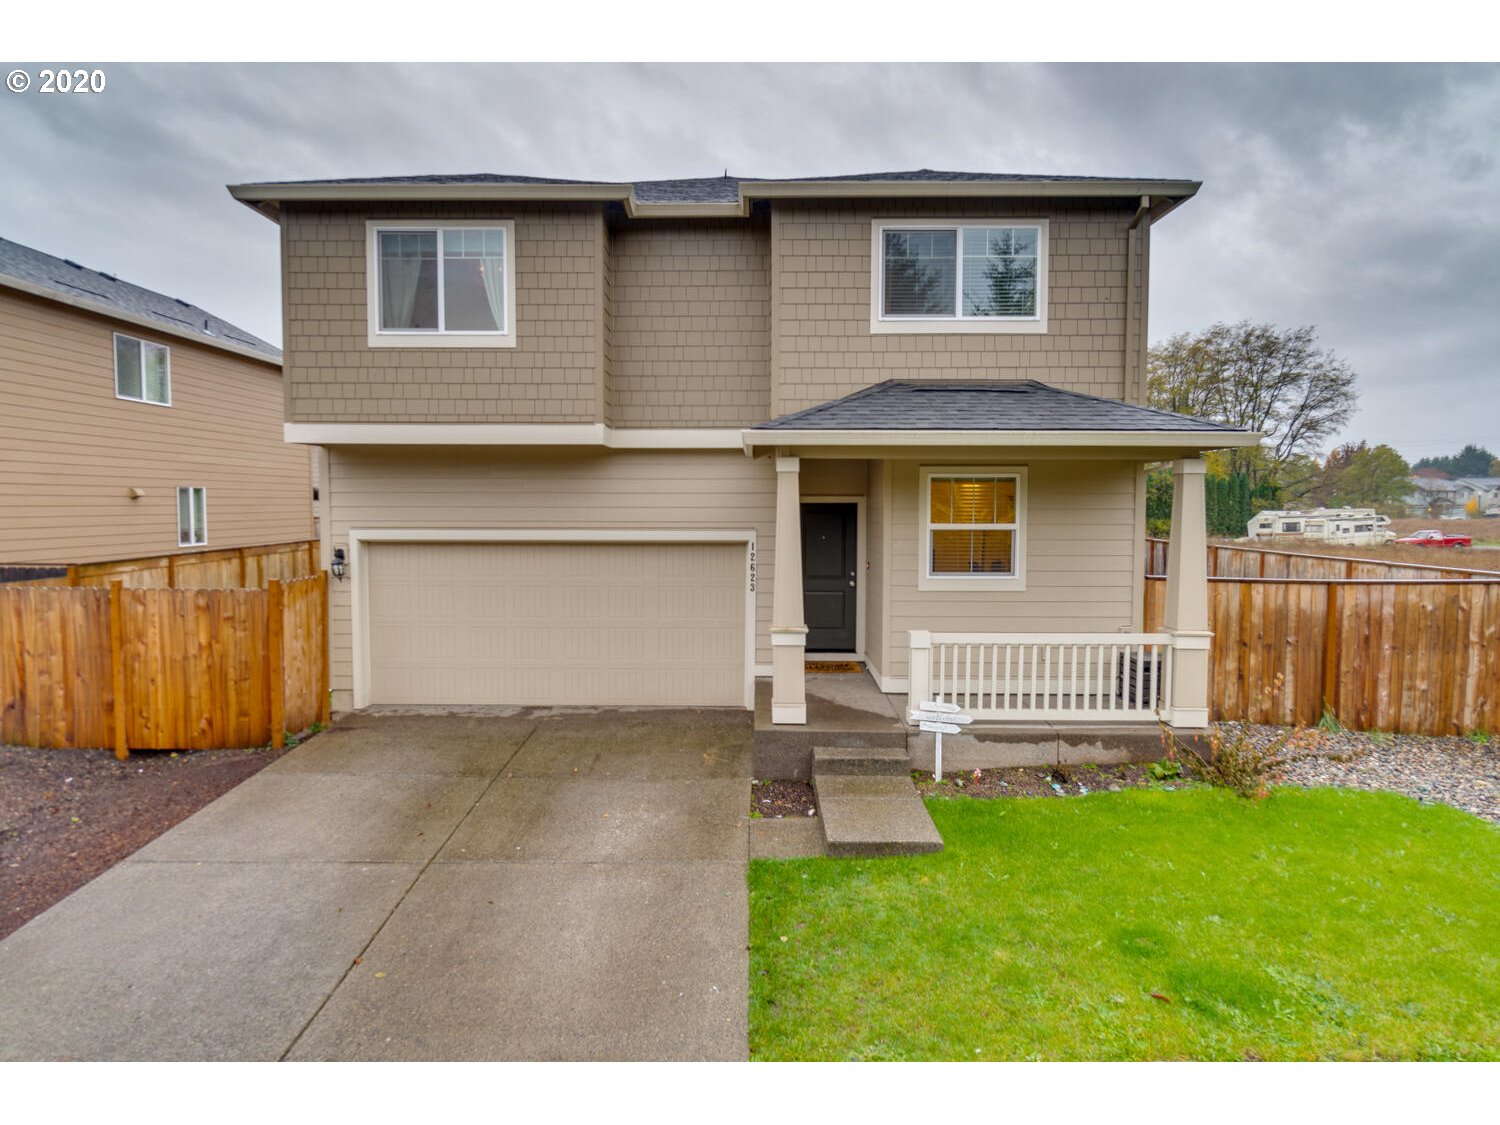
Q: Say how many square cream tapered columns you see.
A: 2